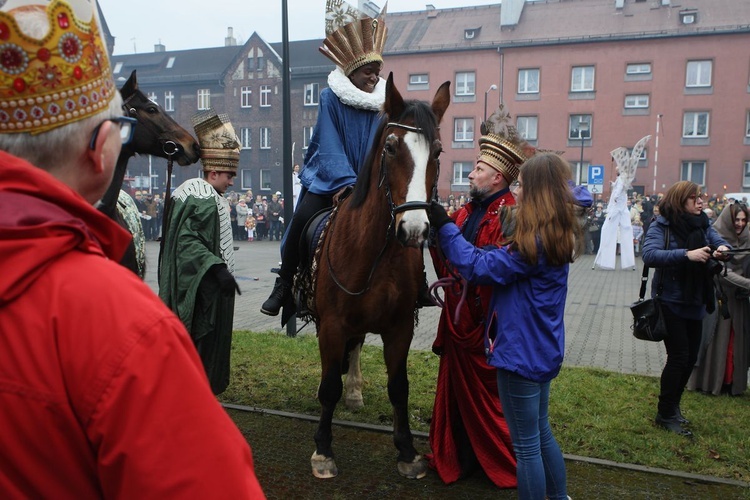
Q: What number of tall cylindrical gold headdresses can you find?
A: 3